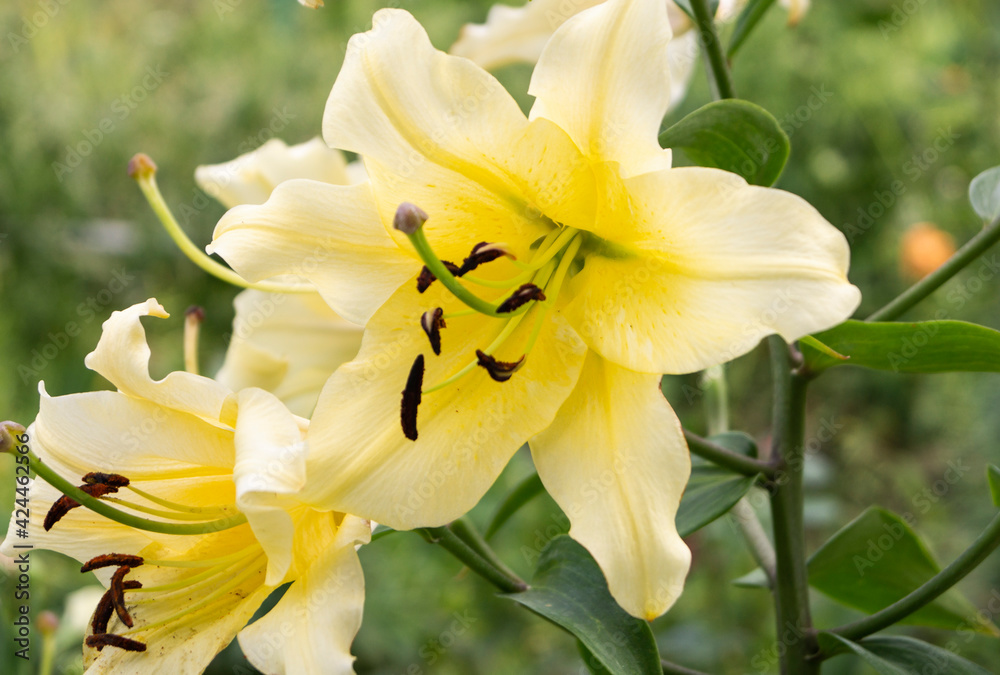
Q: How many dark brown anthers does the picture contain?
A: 12